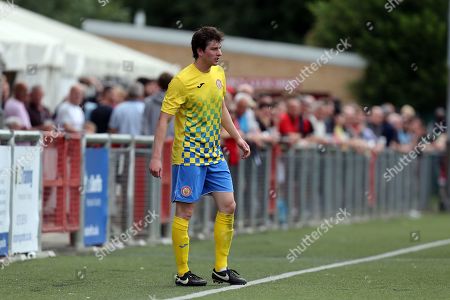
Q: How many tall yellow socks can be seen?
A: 2